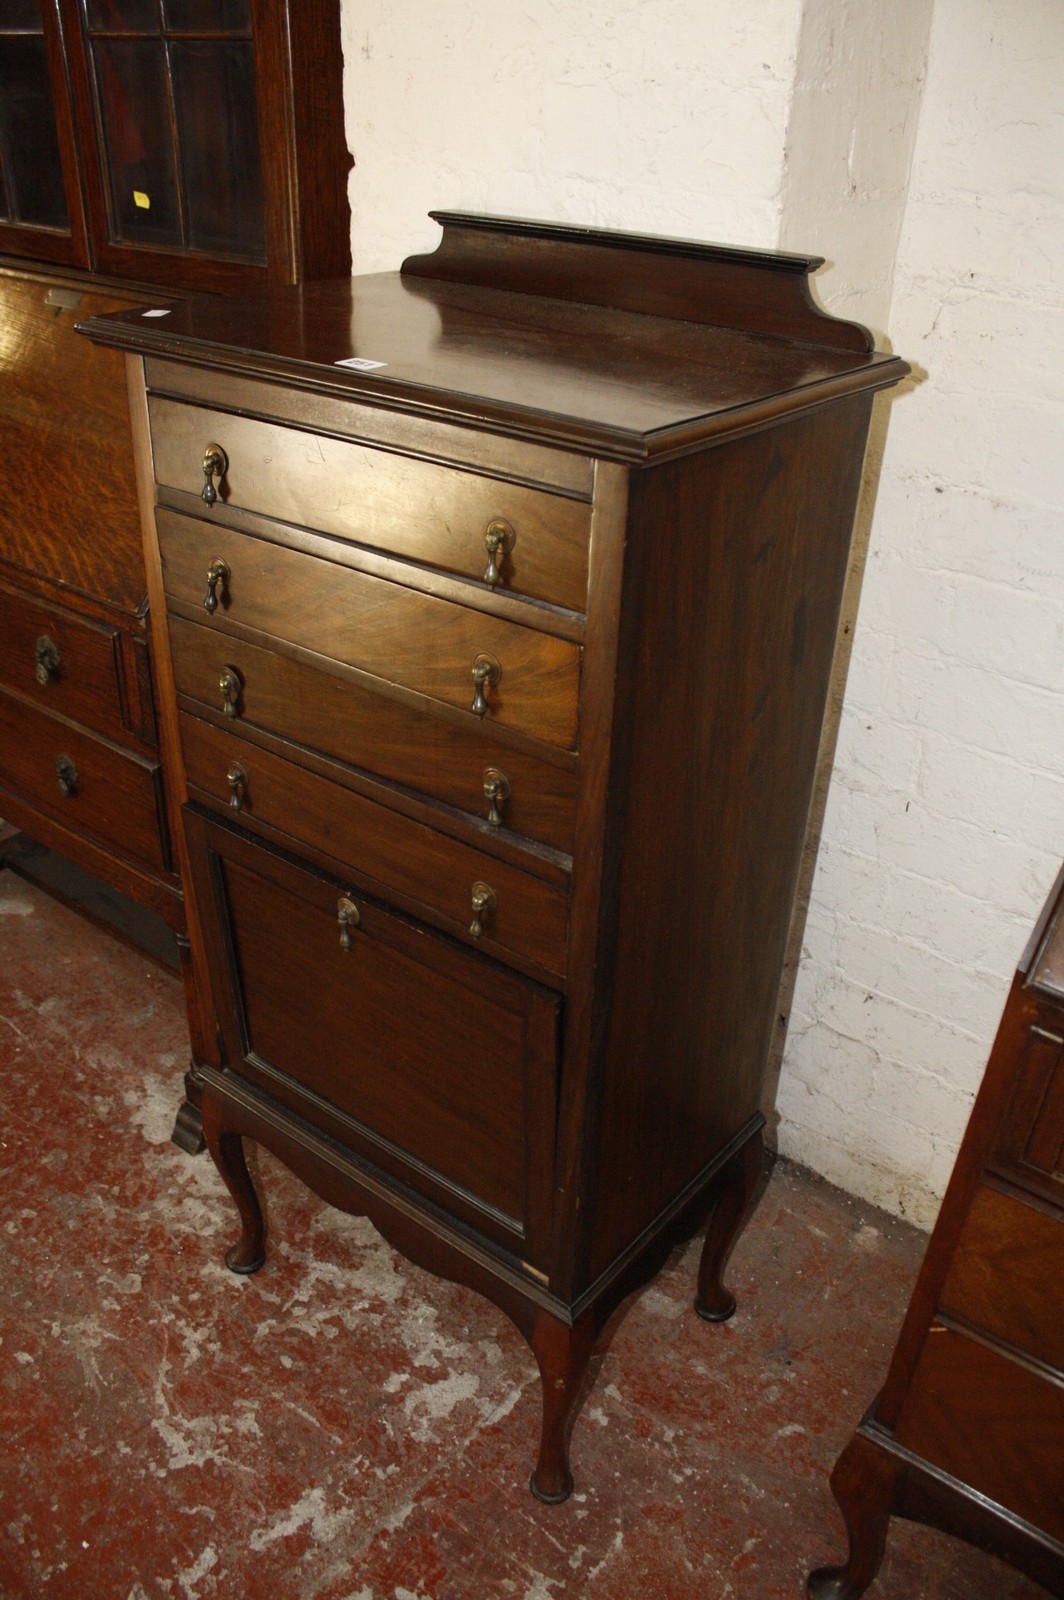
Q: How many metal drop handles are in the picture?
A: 11